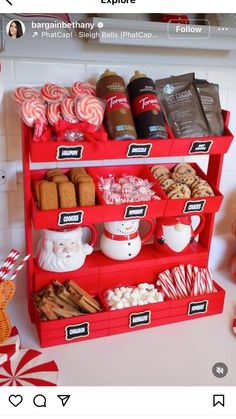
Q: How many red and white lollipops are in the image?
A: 7